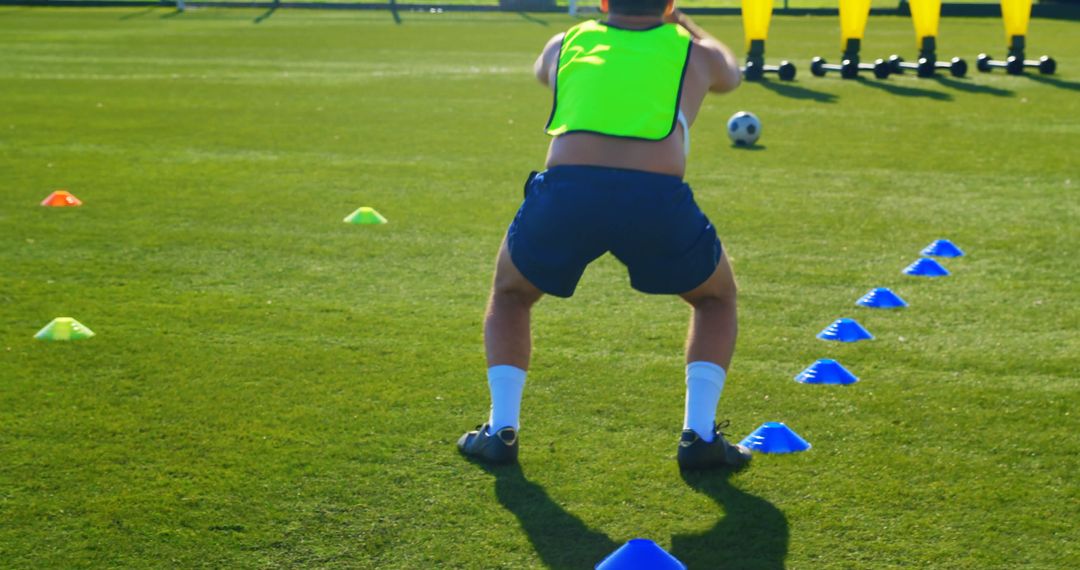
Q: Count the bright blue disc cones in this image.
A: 7